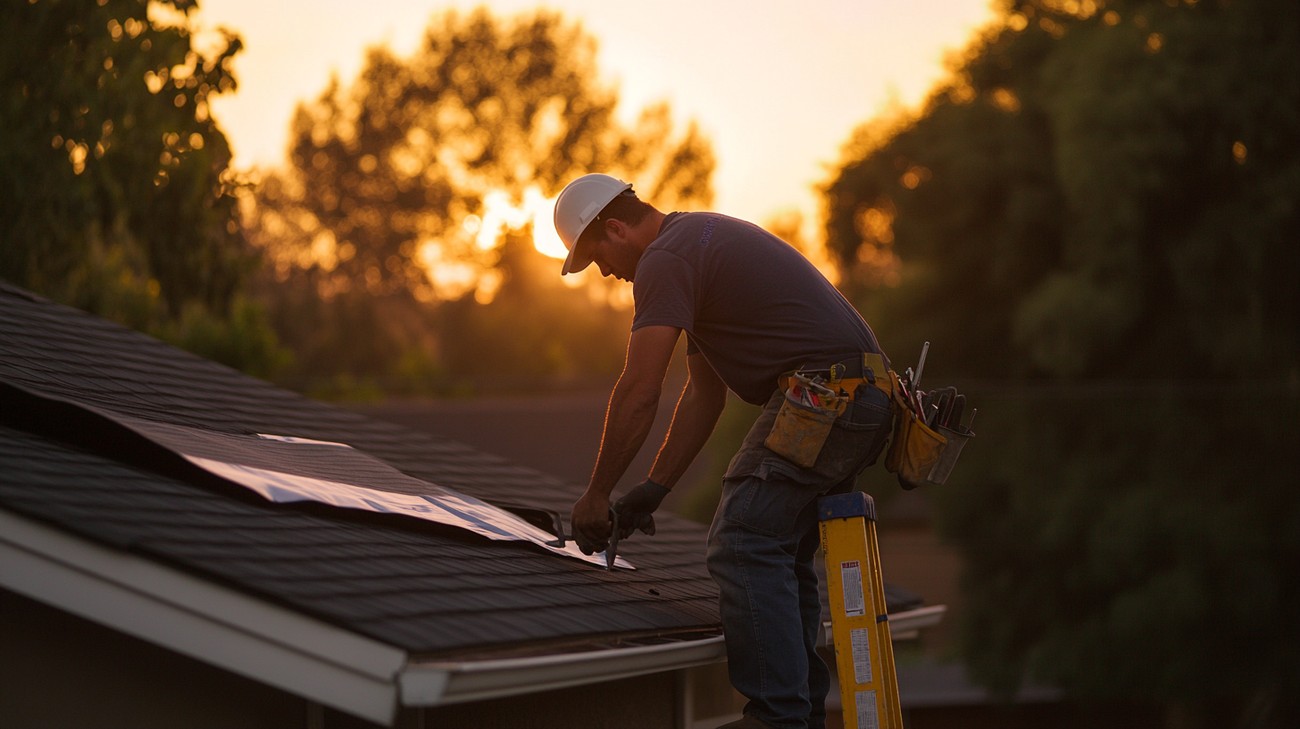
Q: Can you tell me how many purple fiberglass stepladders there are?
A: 0